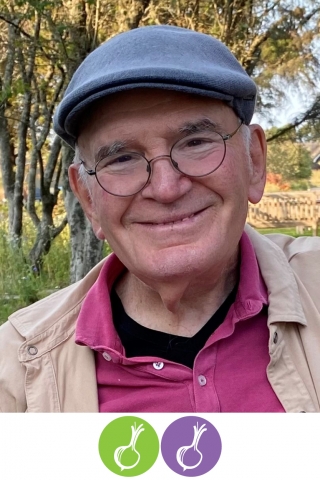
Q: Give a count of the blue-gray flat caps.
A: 1